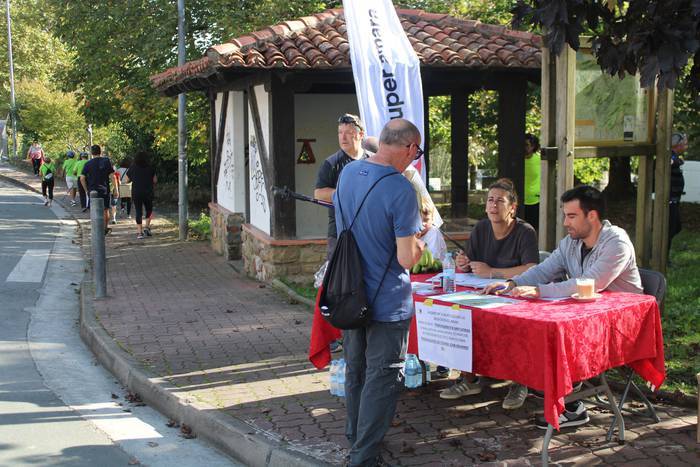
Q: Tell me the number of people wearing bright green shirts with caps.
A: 2